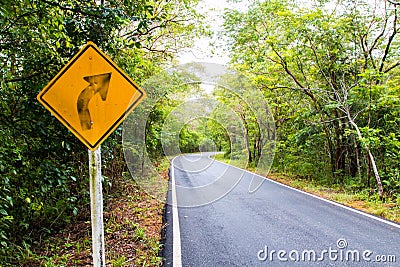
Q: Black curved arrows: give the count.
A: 1